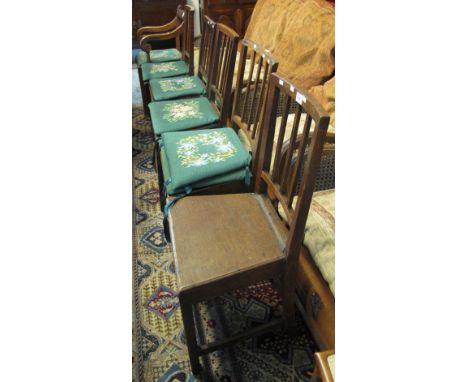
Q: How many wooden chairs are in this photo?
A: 6